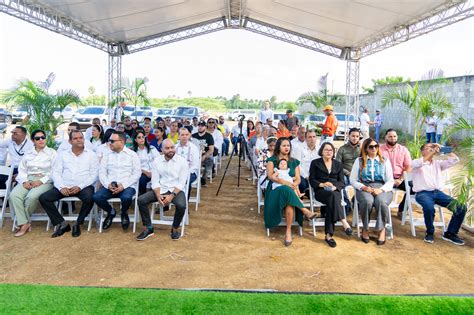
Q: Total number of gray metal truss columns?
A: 2